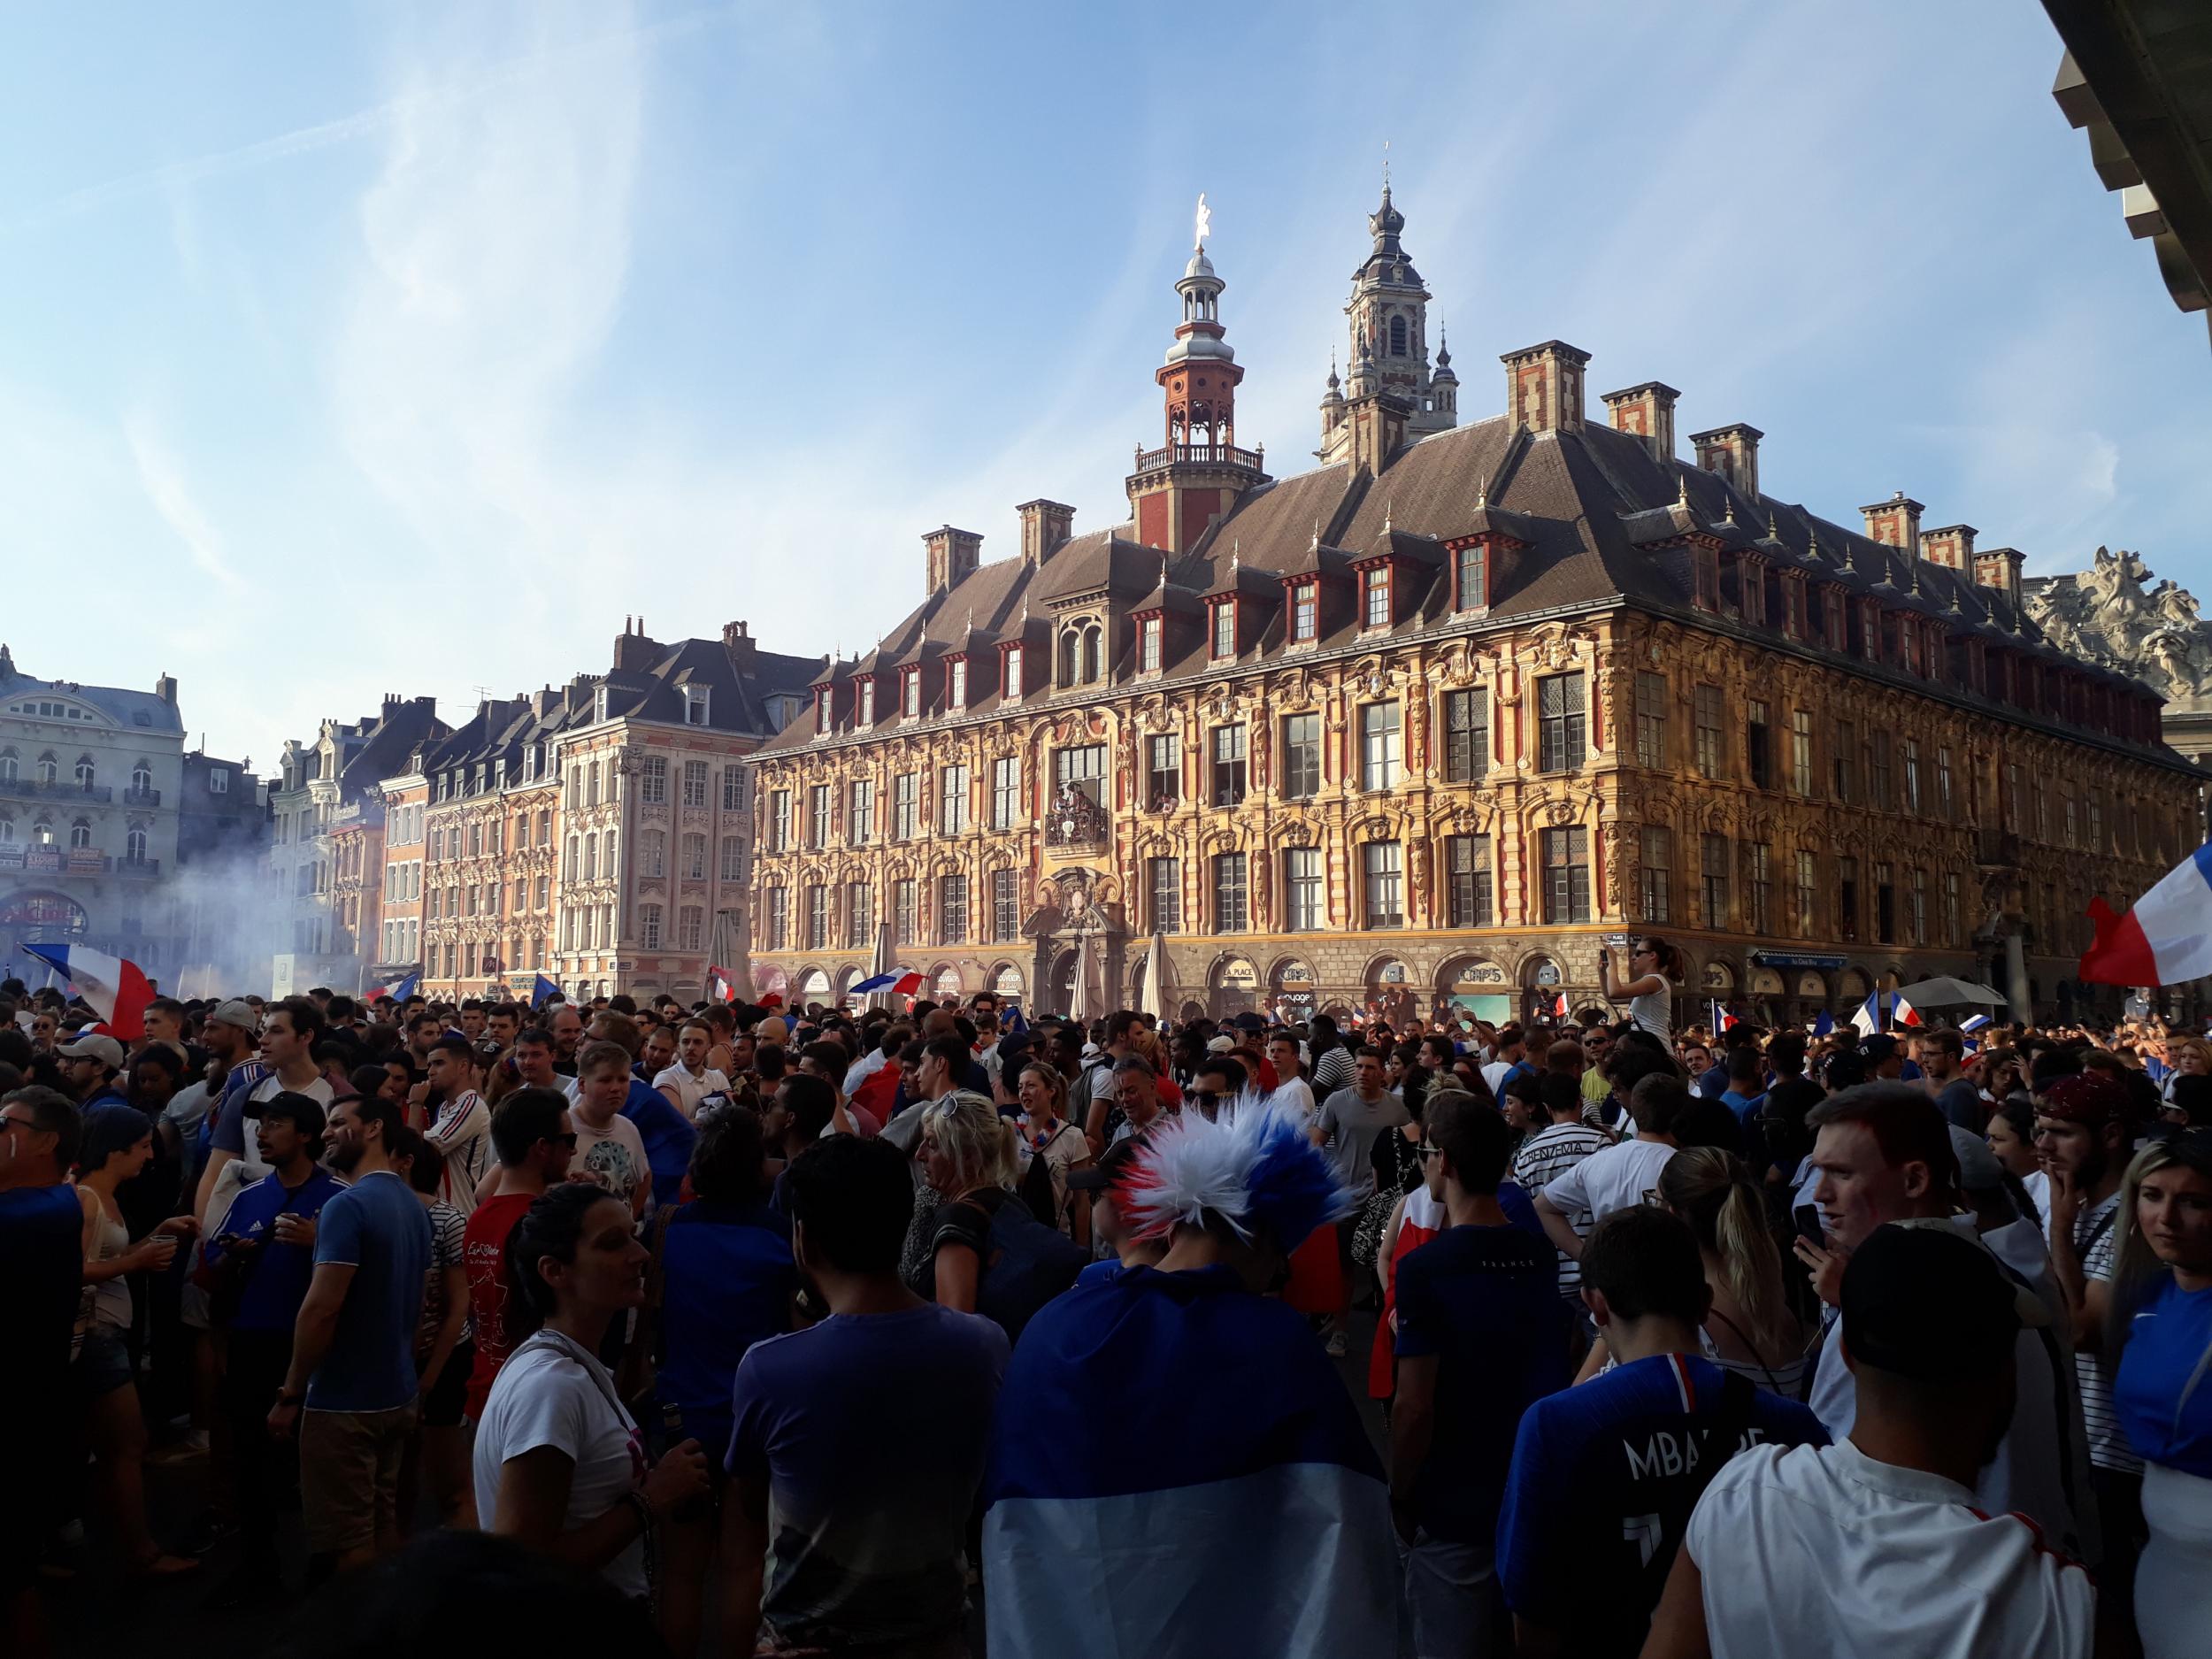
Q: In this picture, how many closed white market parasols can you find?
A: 4